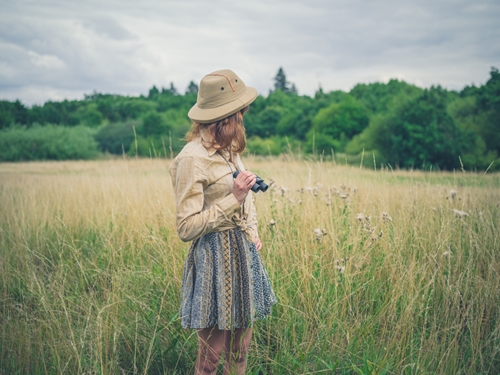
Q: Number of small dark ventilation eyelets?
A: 2